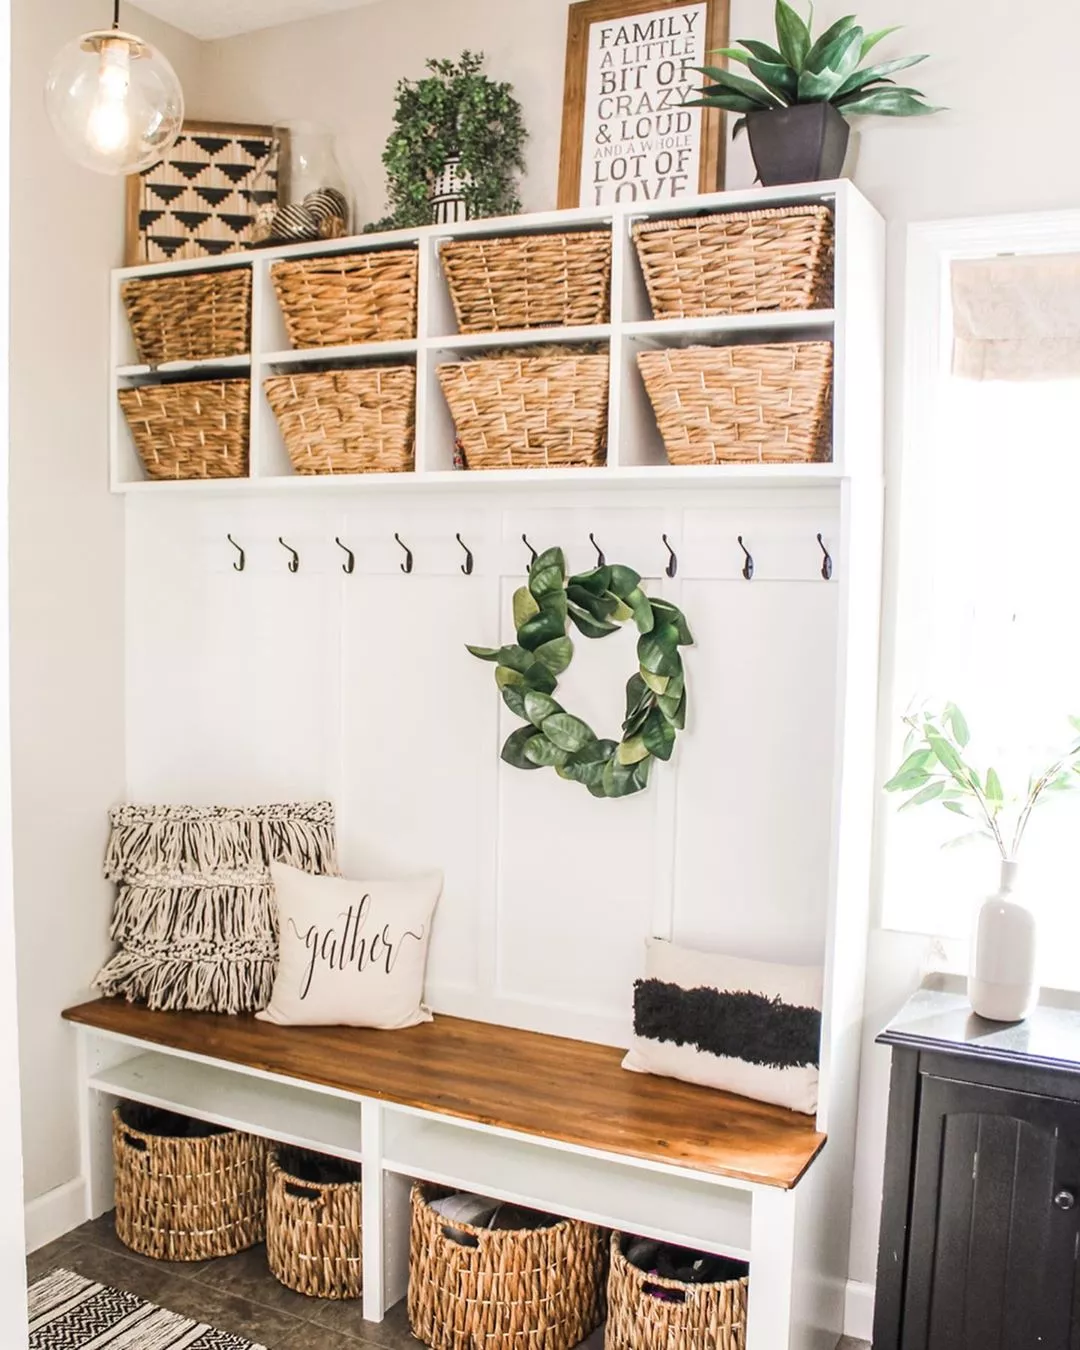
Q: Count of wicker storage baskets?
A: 12